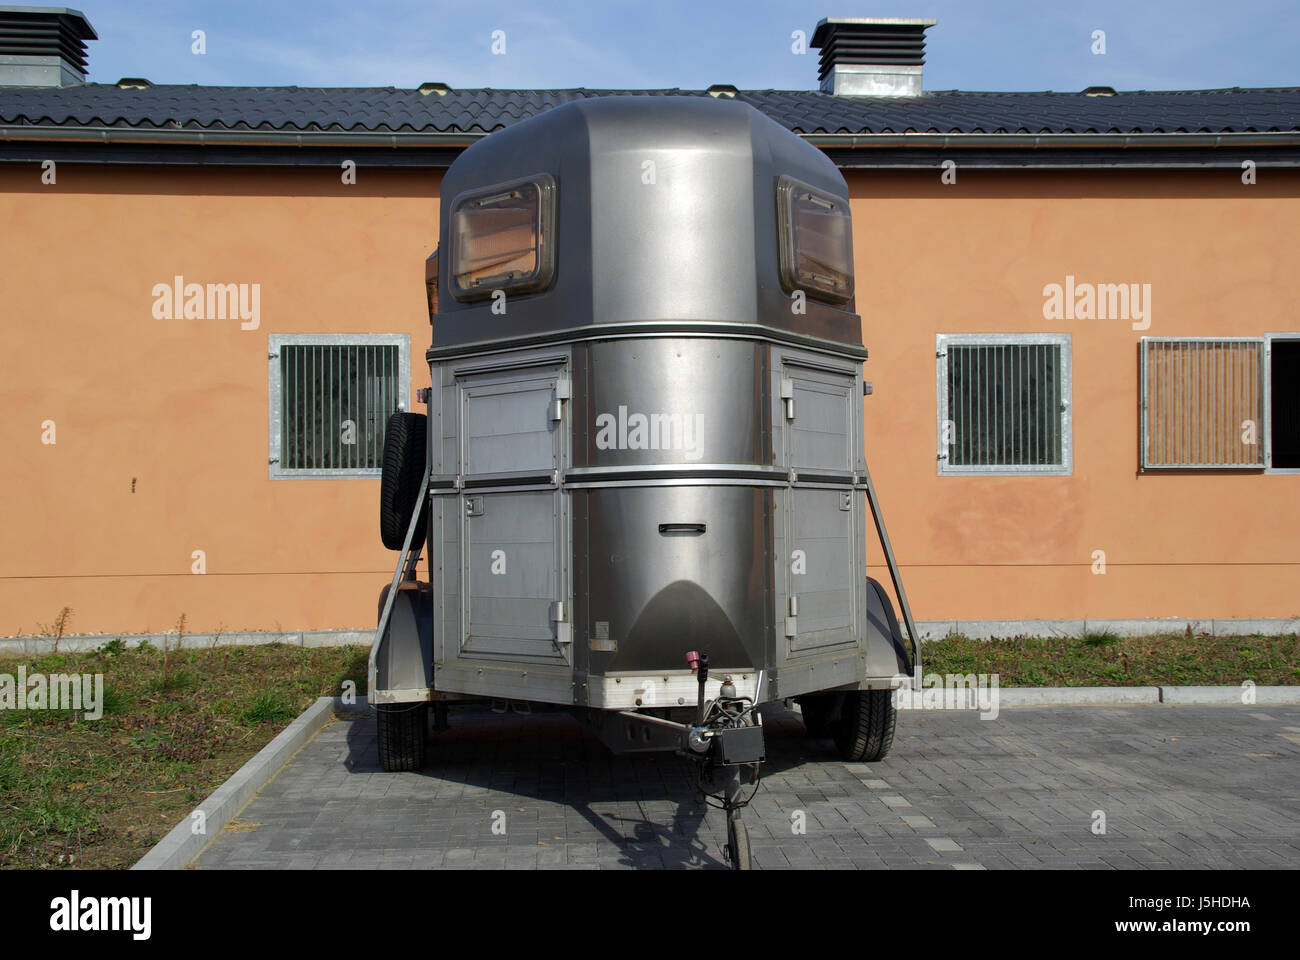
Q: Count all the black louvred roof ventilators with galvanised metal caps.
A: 2